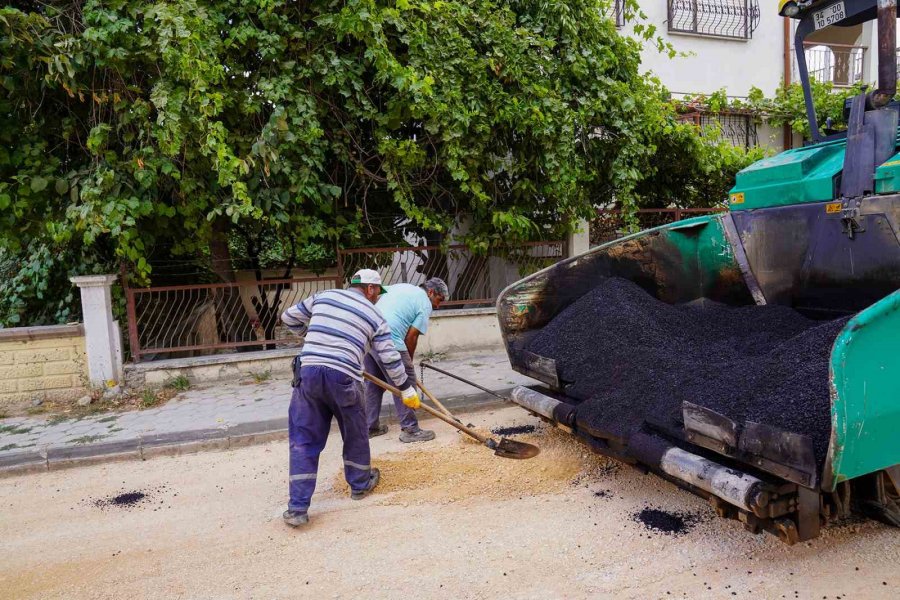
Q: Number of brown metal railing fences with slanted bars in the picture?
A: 2